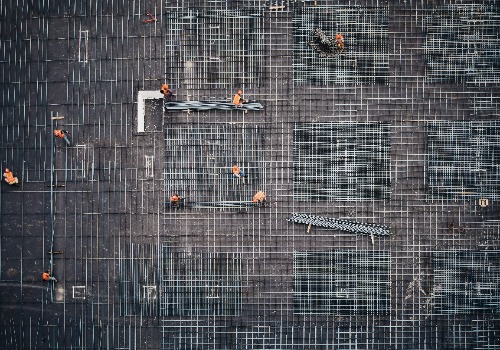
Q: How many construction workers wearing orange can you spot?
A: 9